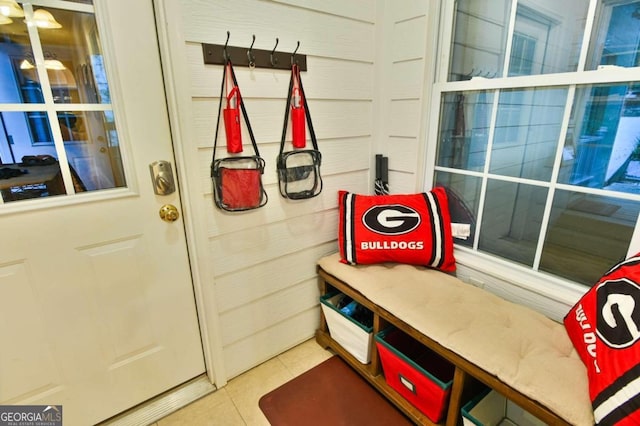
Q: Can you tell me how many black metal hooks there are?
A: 4